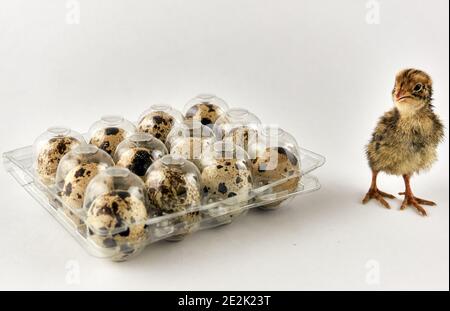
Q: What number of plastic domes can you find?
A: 12